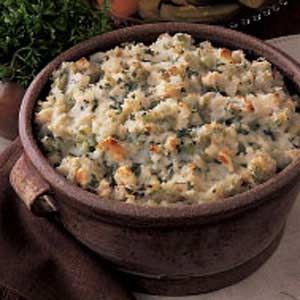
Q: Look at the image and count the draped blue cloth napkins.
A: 0